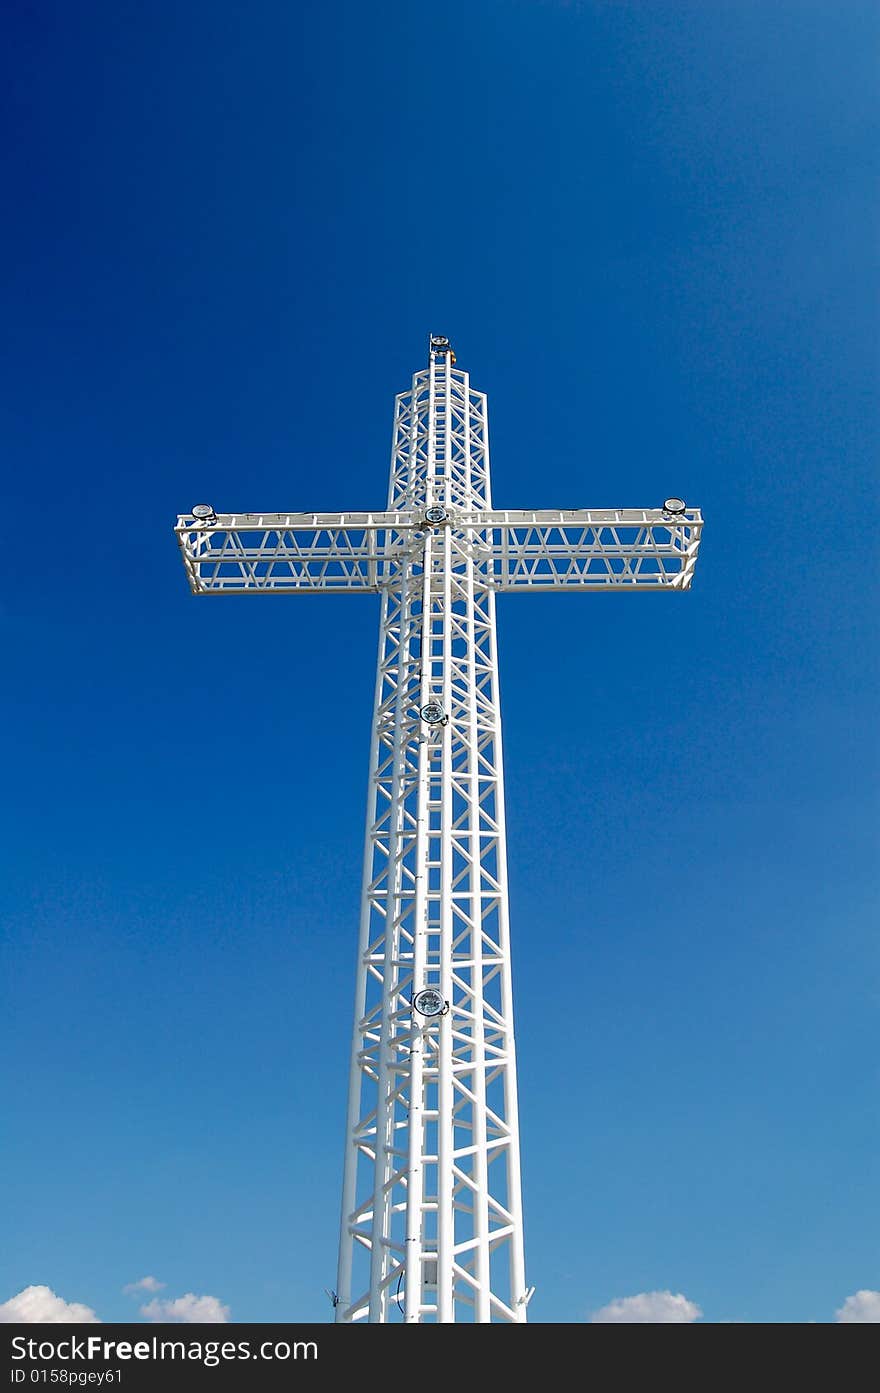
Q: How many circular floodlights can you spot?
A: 6